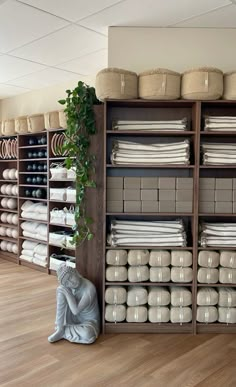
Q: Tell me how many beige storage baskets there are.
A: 9